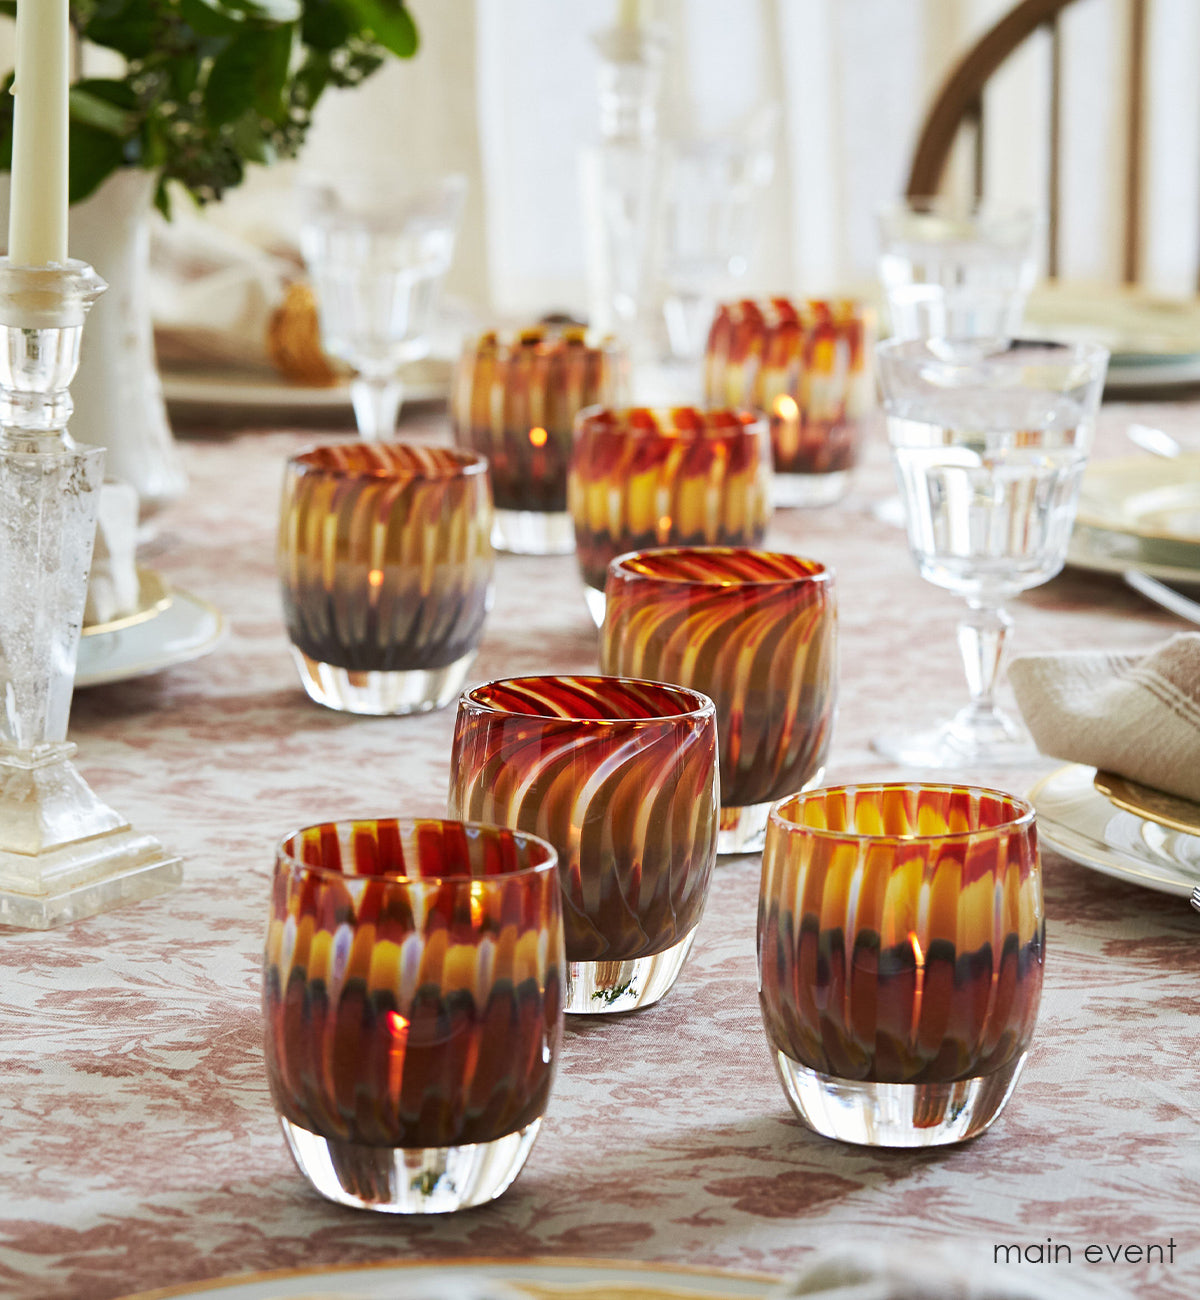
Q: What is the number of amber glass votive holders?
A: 8